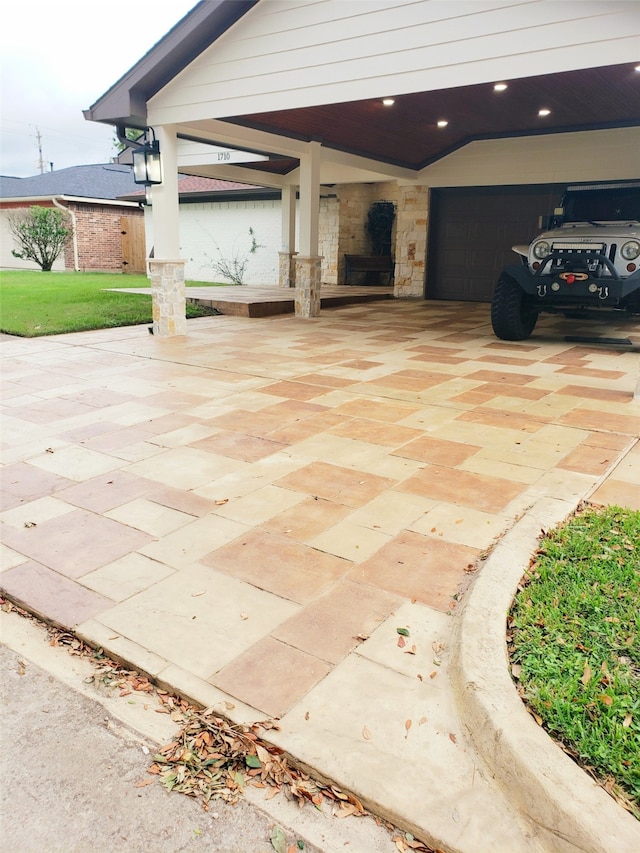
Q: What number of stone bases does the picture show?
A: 3